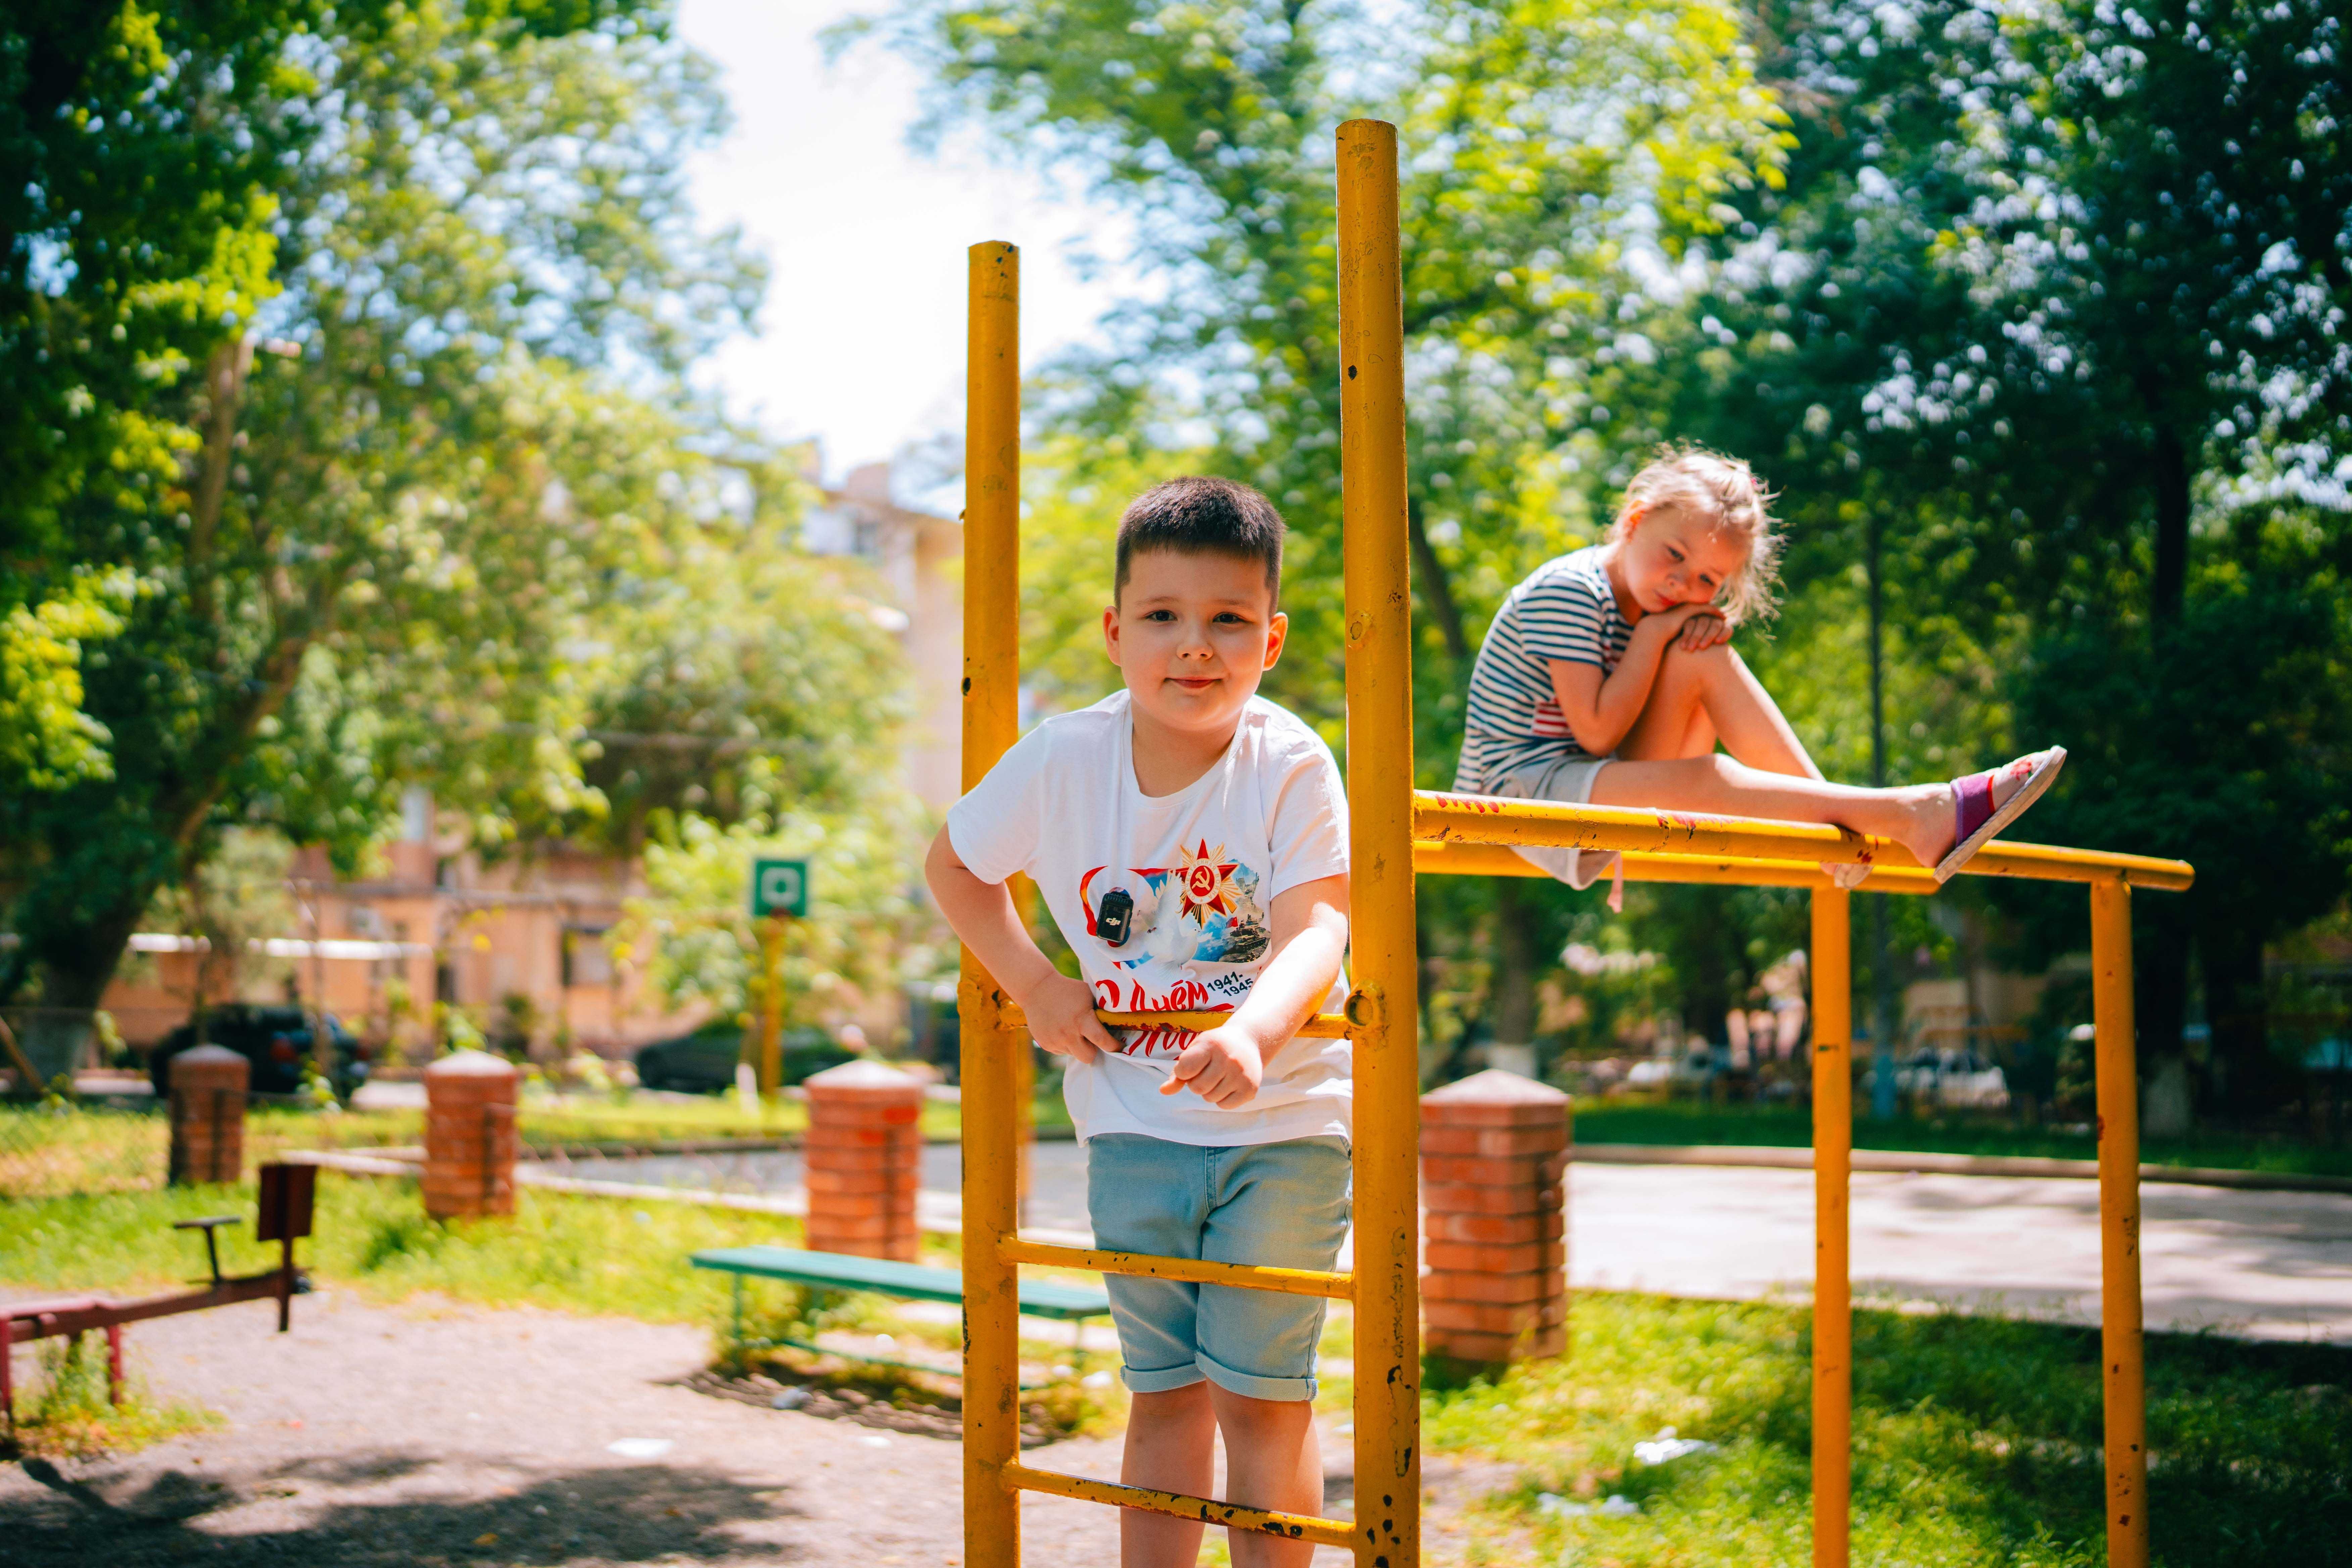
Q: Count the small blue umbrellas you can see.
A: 0